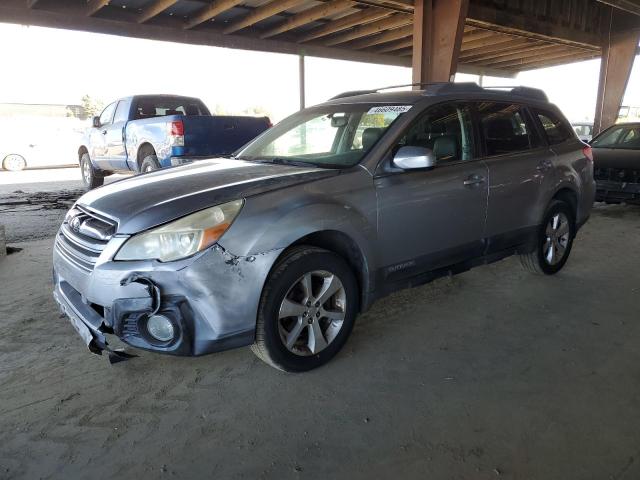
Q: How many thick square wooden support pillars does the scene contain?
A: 2